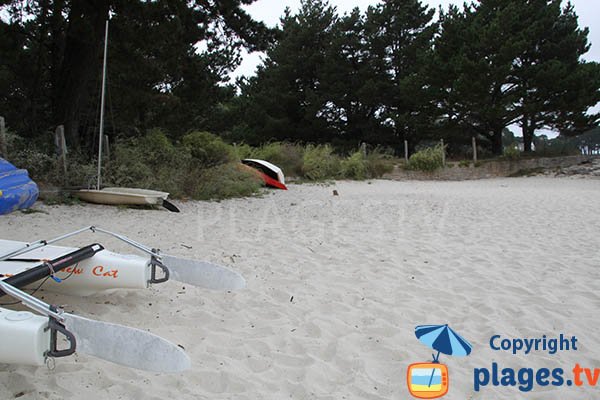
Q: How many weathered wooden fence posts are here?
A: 7